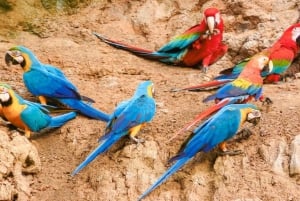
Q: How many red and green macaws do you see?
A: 2